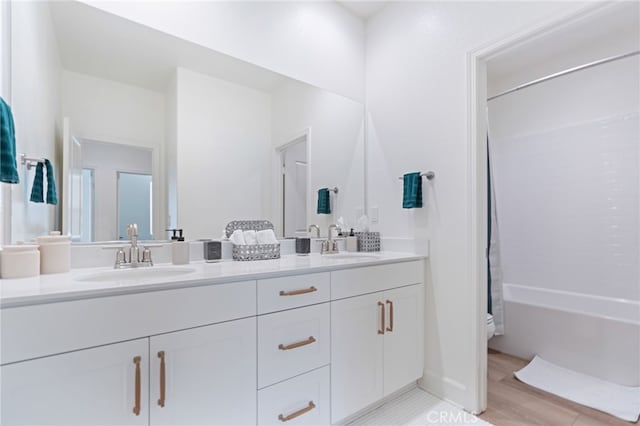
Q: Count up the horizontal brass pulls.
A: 3